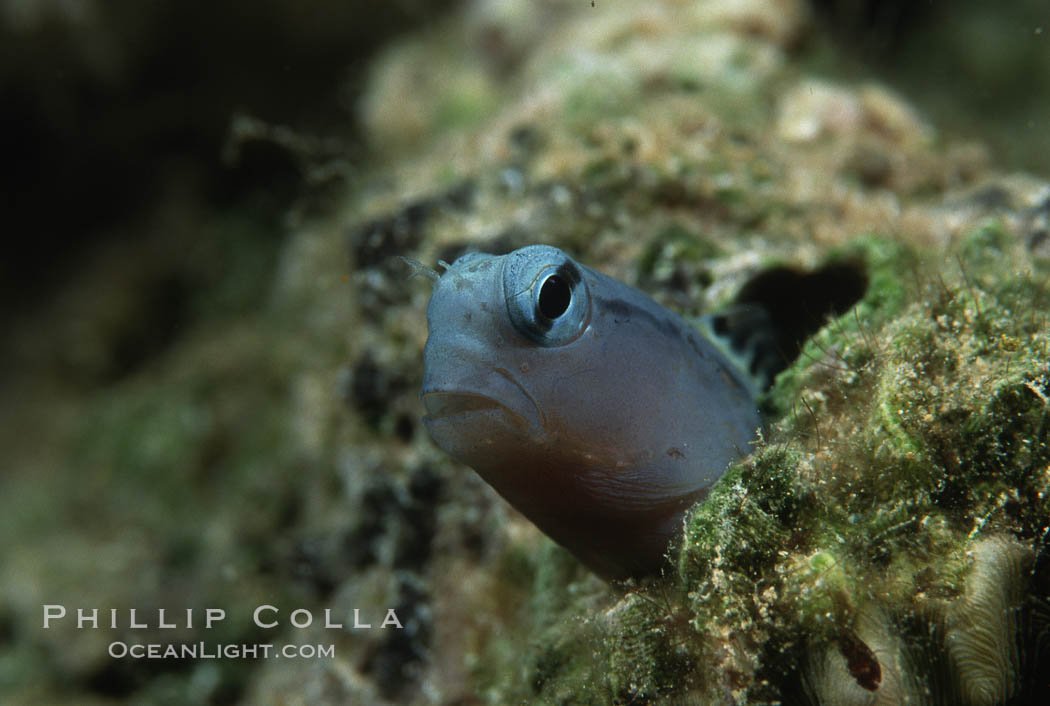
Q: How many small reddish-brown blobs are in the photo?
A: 1